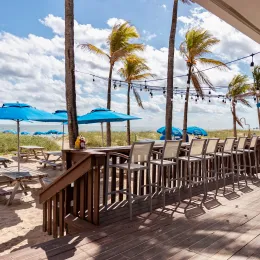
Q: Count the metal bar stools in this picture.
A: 7